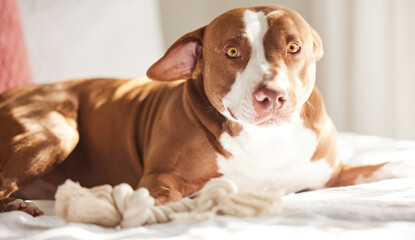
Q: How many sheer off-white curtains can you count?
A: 1